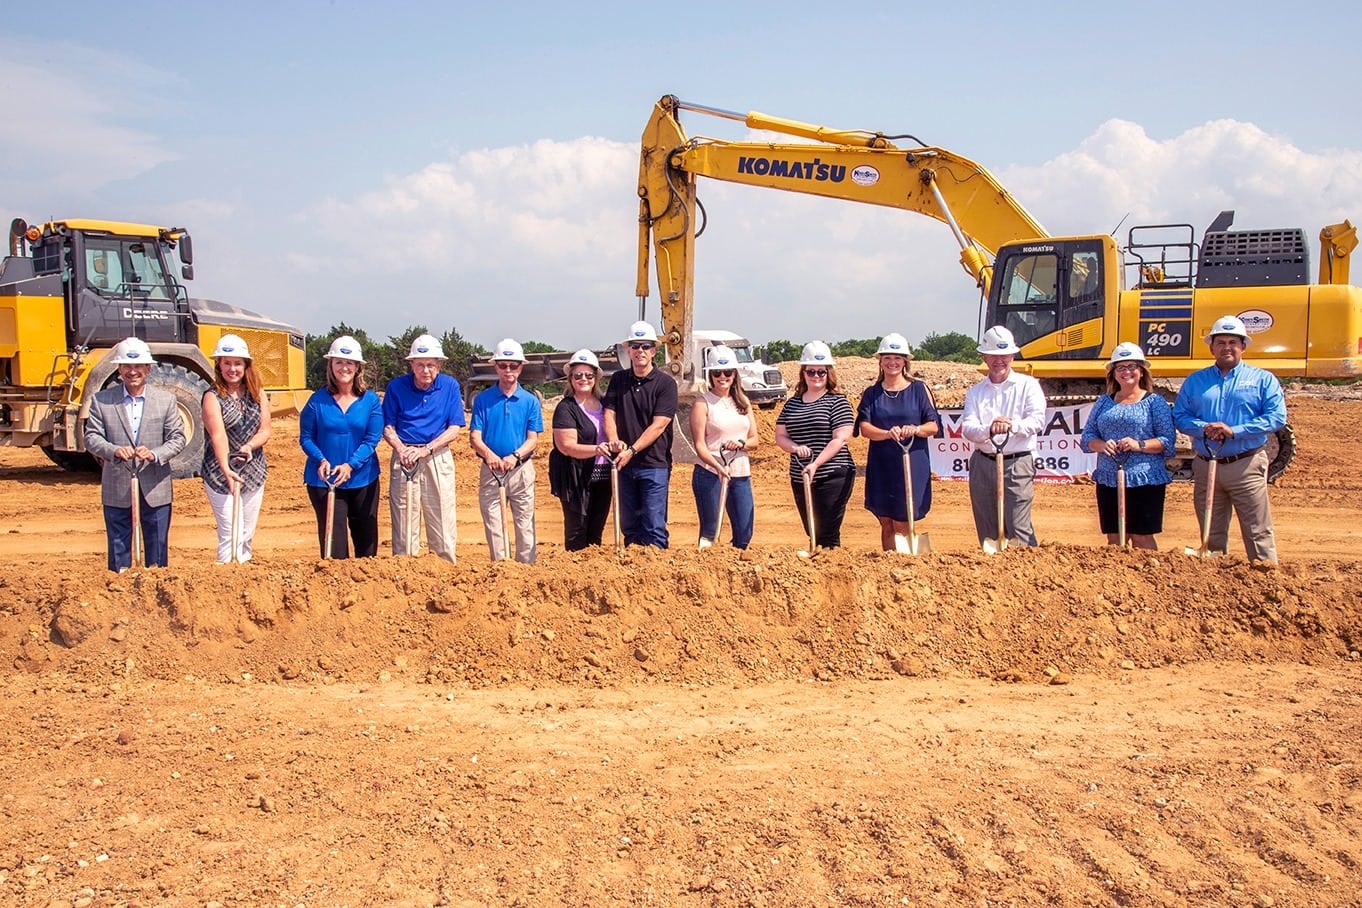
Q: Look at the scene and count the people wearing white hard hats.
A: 13